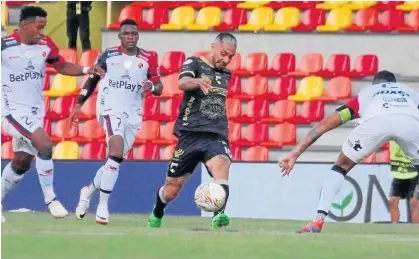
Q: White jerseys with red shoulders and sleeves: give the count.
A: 3